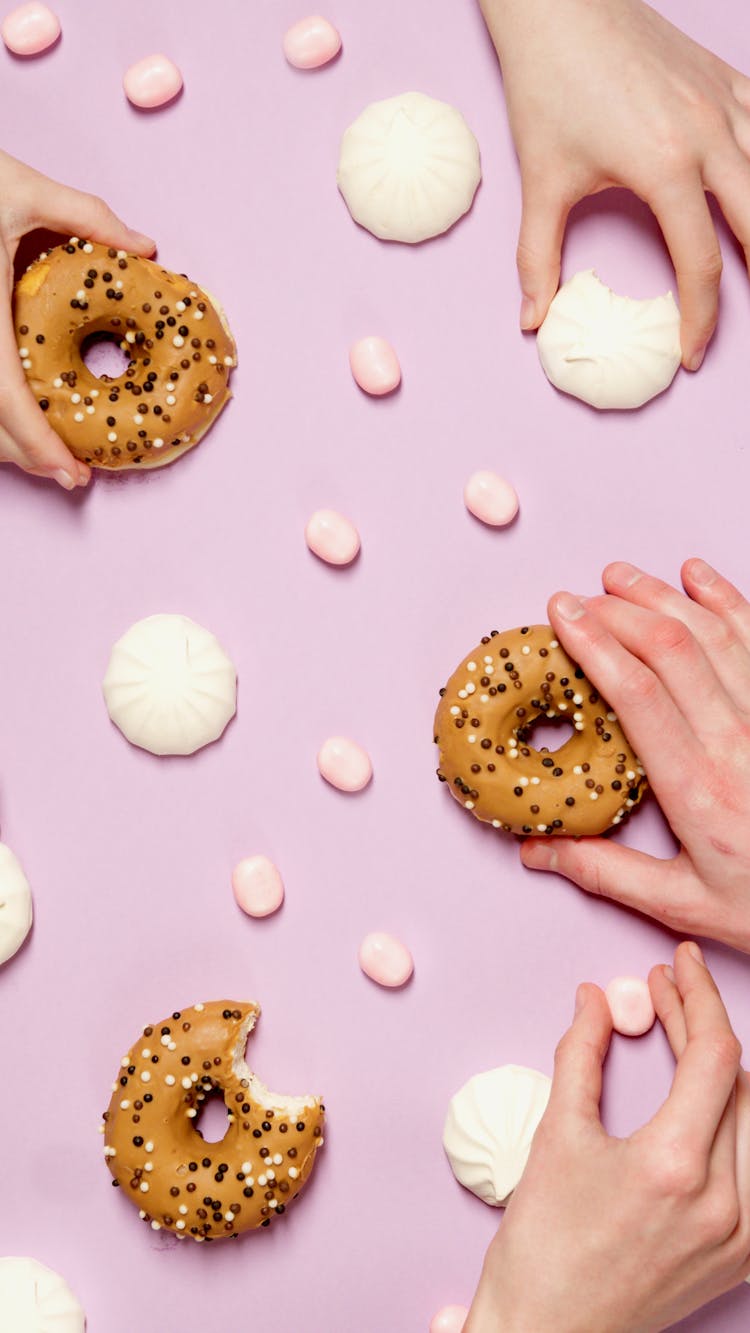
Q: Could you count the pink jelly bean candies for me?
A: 11